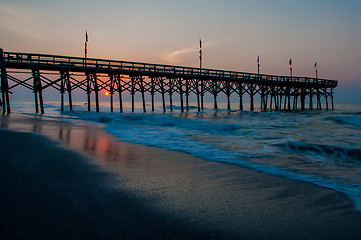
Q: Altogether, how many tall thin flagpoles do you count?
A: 5